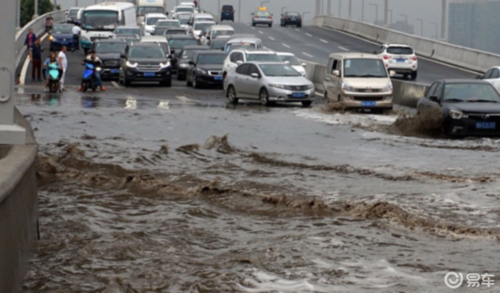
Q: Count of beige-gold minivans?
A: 1